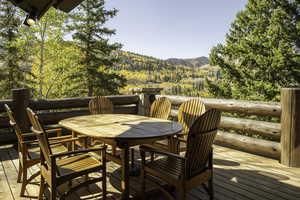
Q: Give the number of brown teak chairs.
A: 6